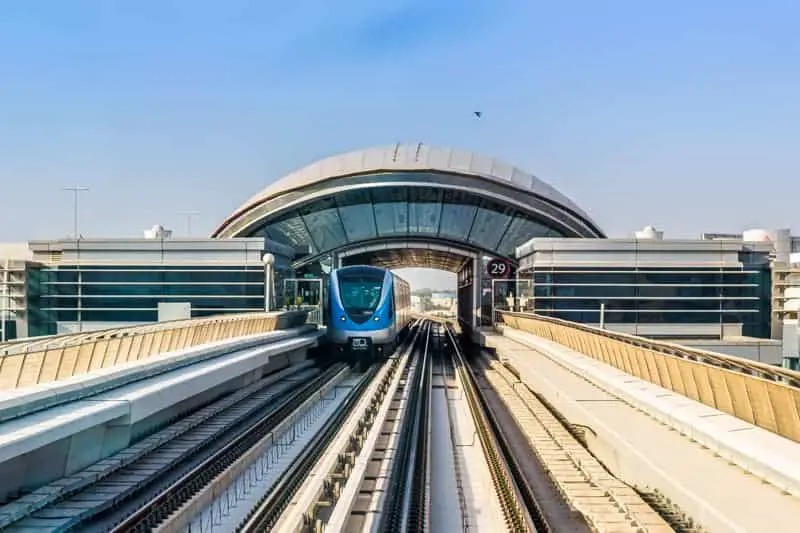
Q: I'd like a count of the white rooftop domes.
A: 2